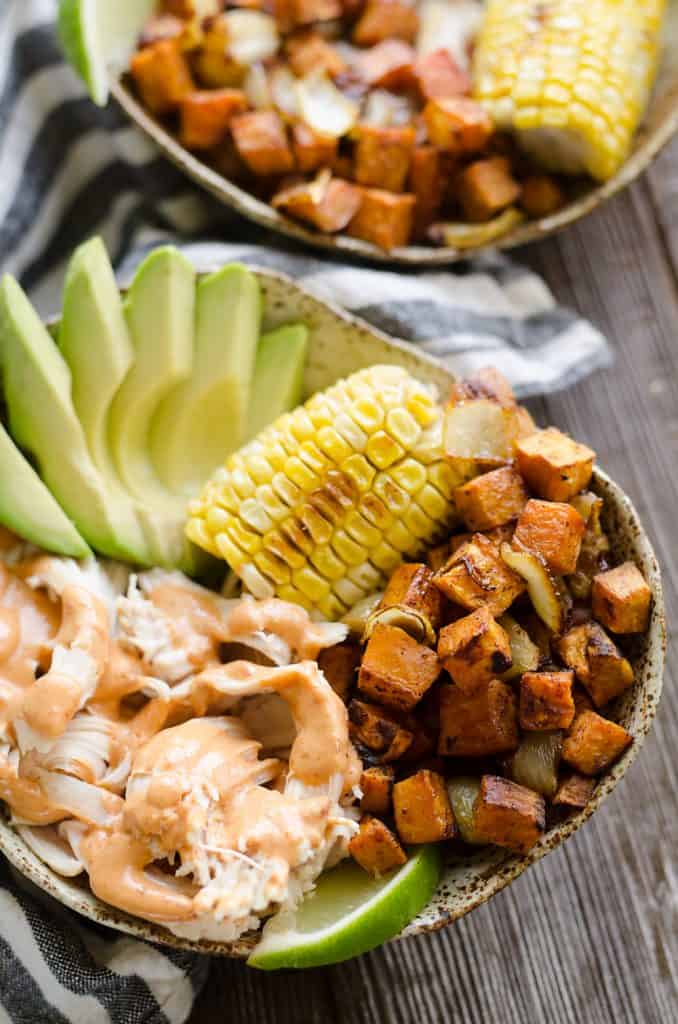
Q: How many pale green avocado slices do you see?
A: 6